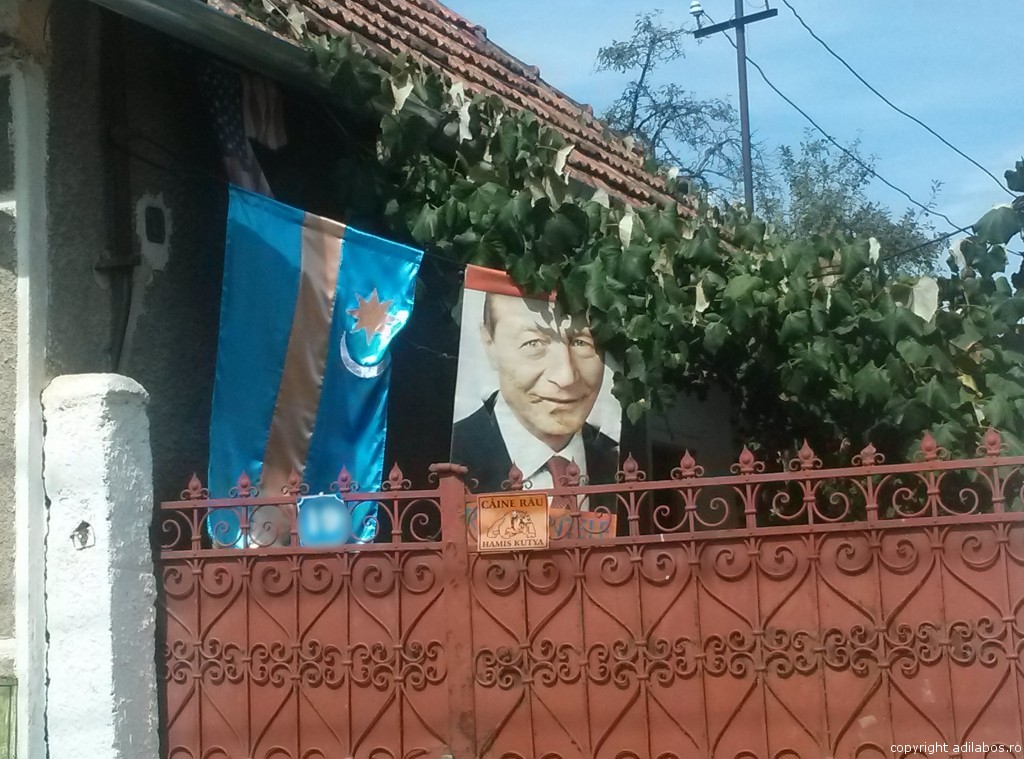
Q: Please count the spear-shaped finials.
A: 14